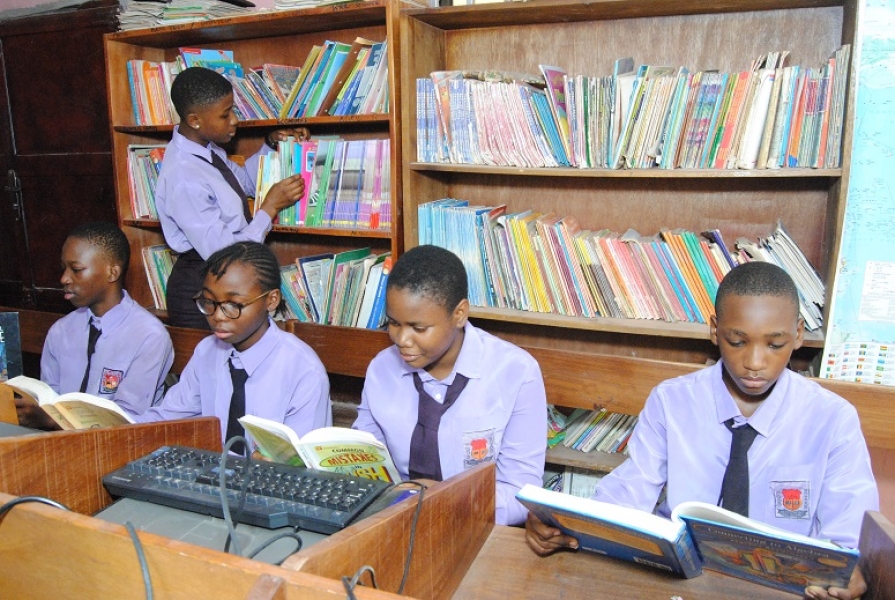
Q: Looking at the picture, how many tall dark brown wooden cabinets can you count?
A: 1